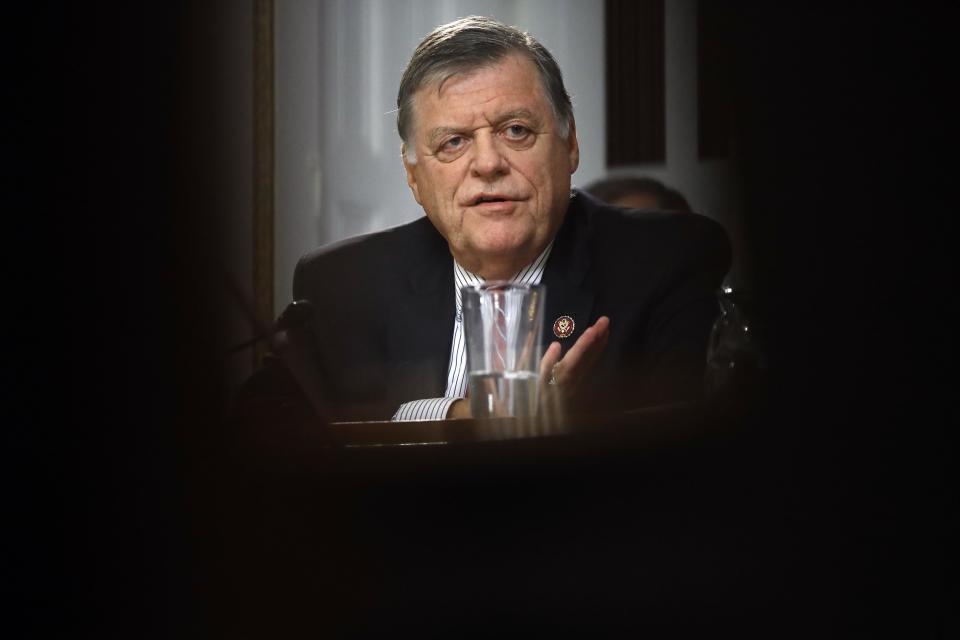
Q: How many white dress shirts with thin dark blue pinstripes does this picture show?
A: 1